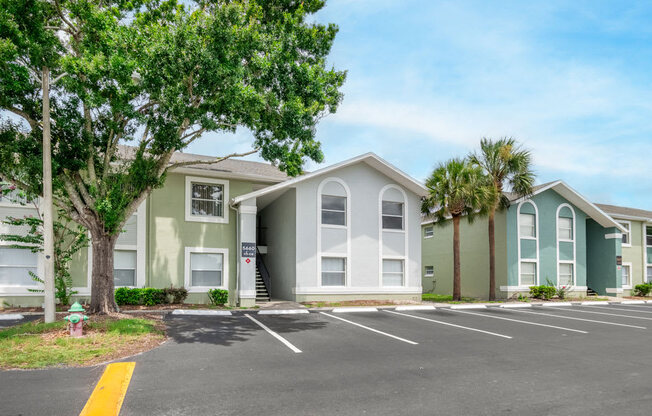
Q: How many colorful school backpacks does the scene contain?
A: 0